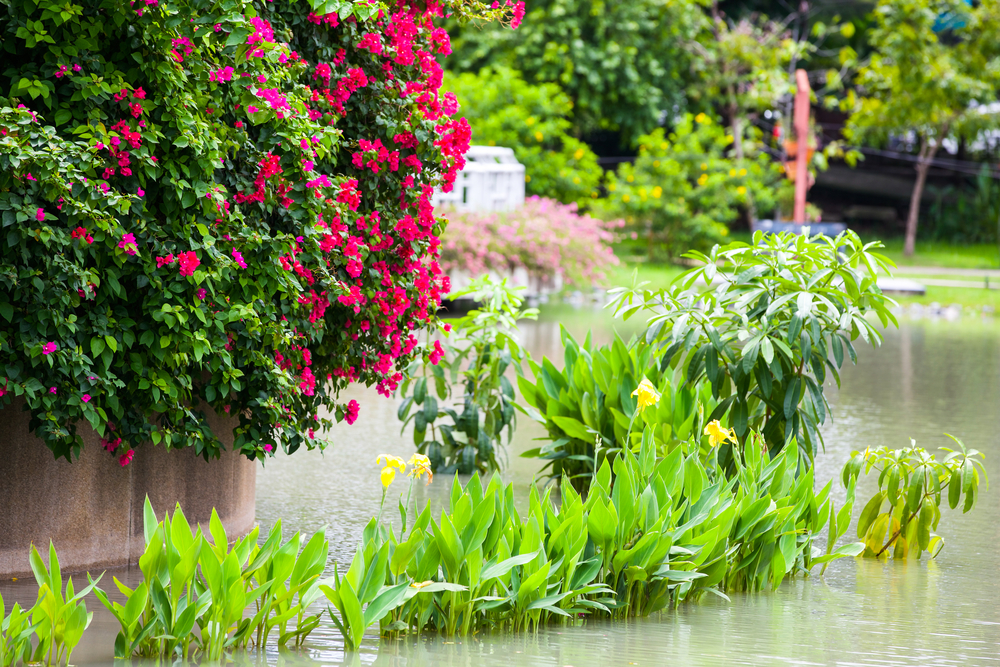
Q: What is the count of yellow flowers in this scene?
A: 4